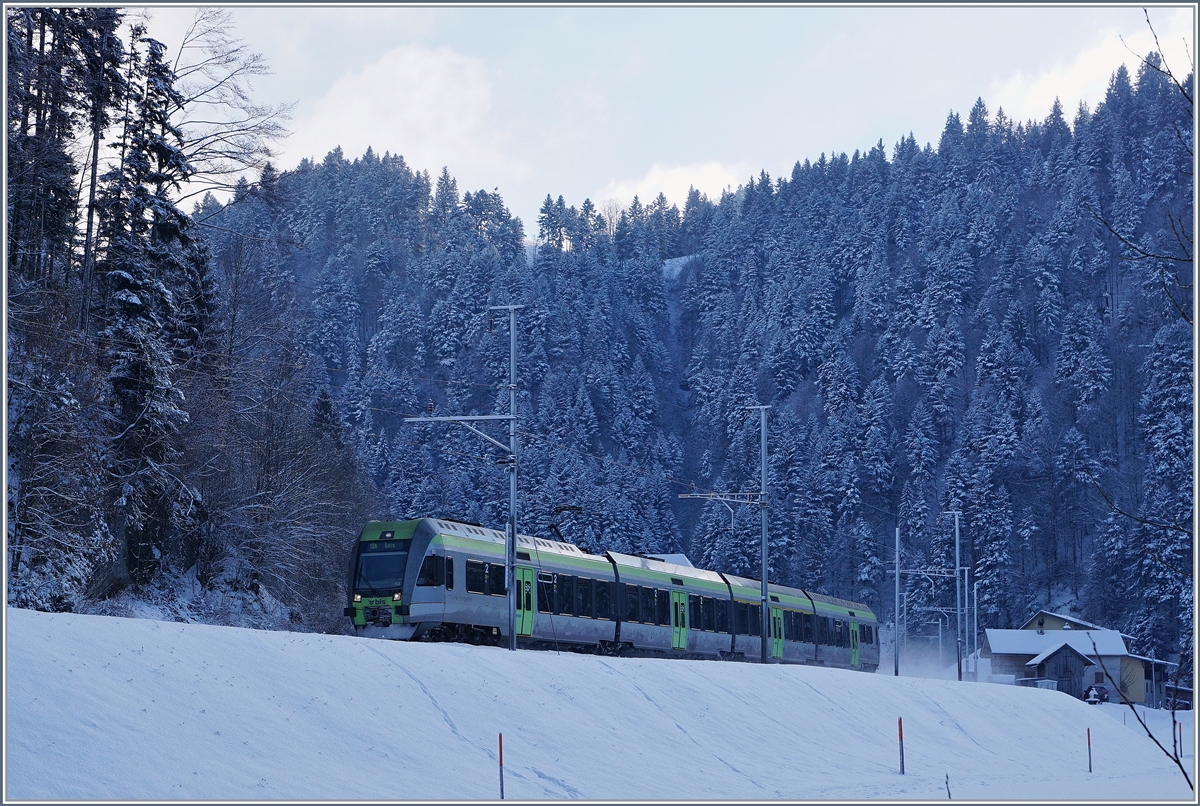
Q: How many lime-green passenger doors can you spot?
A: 4